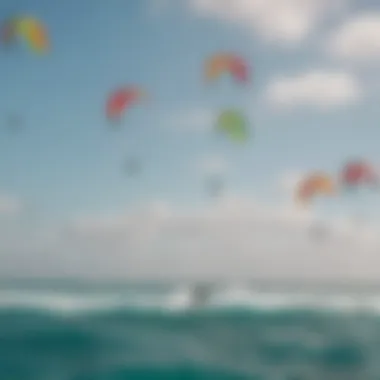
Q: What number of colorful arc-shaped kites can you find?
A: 6